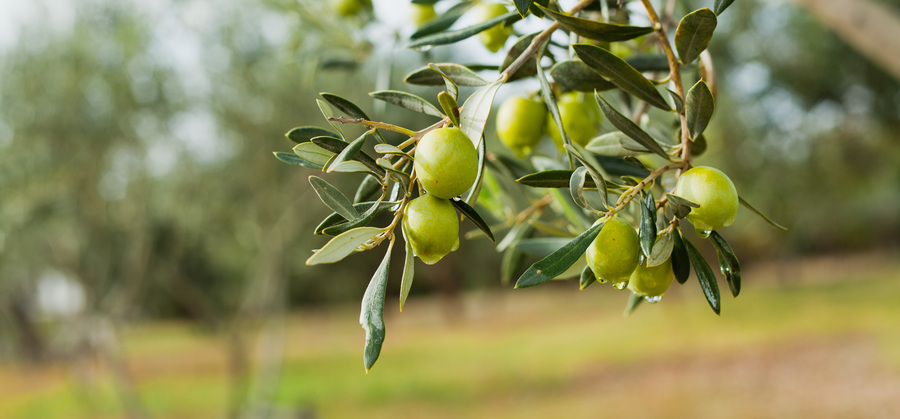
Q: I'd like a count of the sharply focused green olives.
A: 5